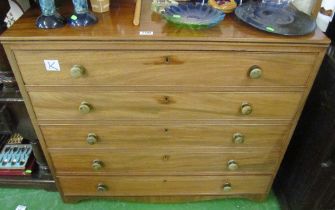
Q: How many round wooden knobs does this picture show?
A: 10